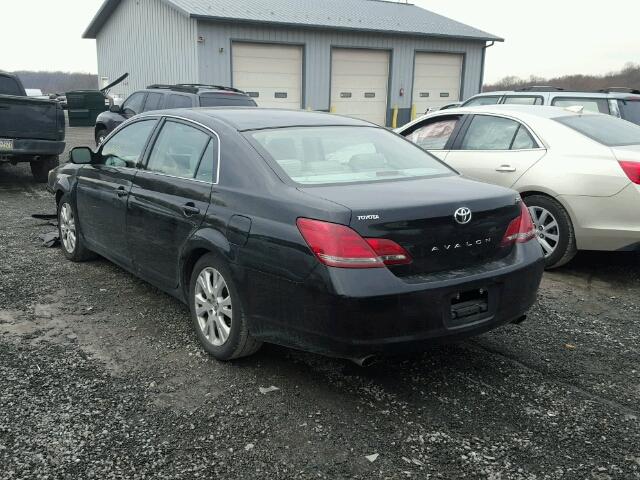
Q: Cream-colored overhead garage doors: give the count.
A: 3